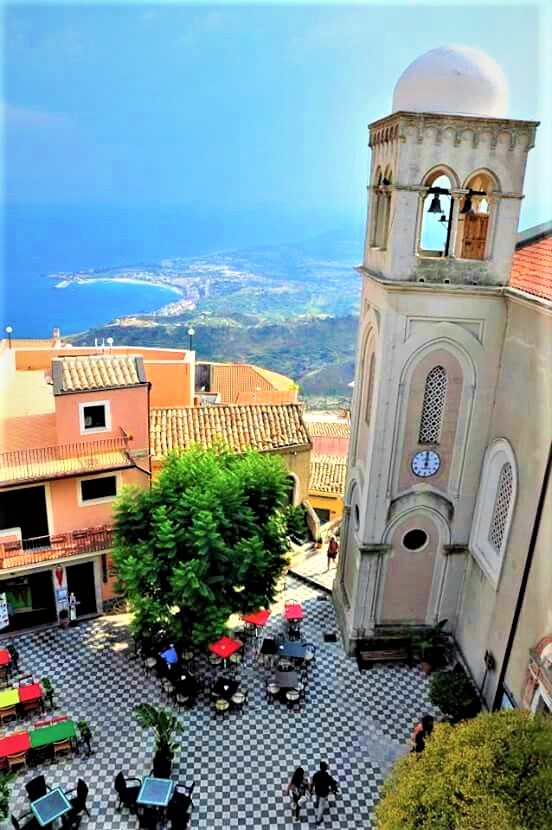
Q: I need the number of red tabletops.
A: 6